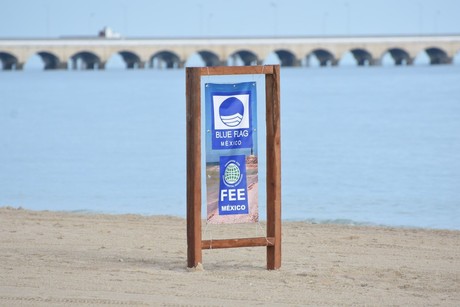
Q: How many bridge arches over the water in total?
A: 12